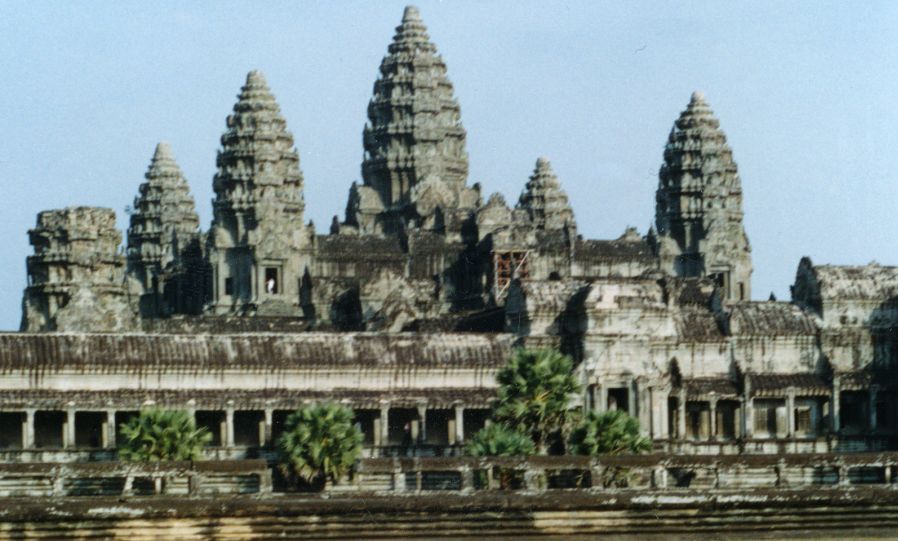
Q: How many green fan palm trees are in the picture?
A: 5